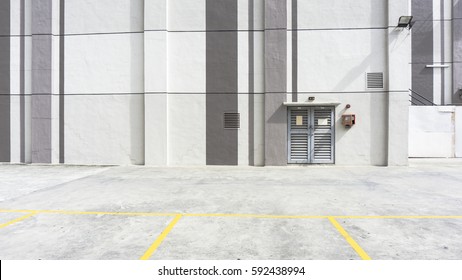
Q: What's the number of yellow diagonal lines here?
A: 3